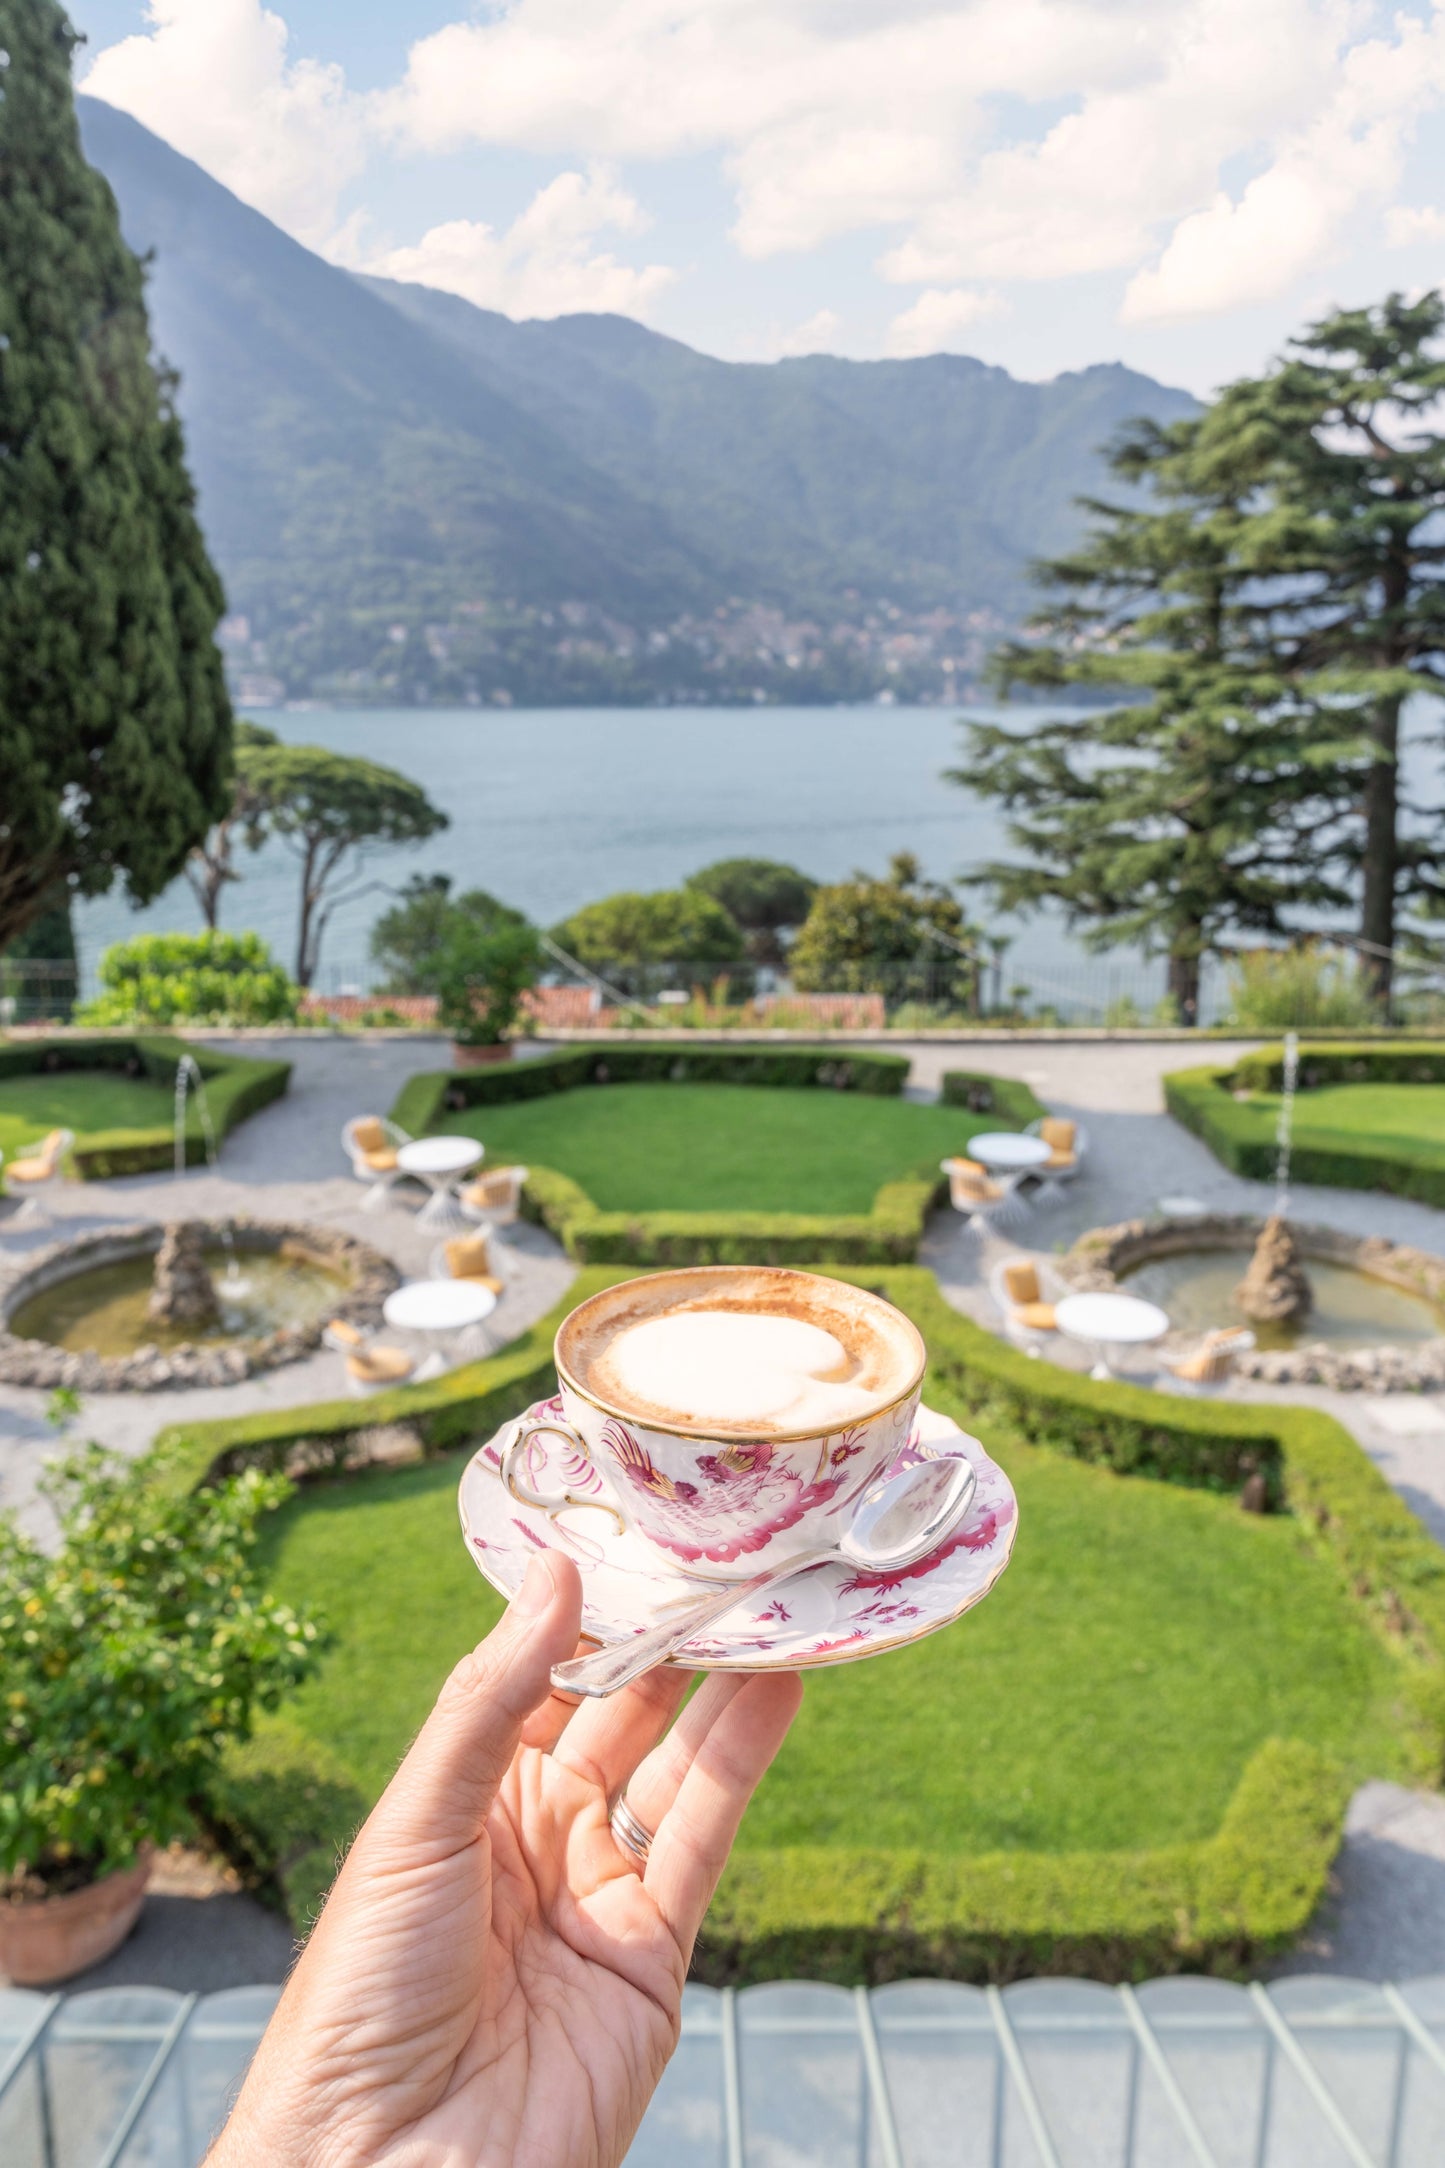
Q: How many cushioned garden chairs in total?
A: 9